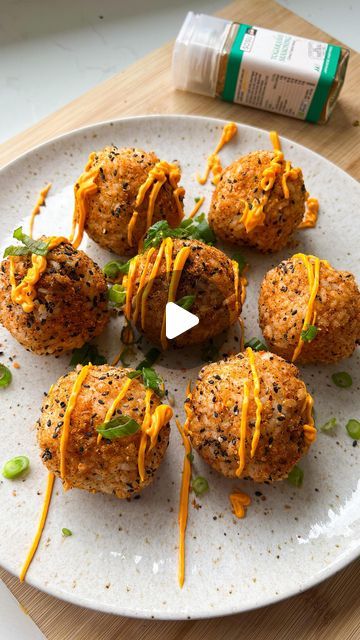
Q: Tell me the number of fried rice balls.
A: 7